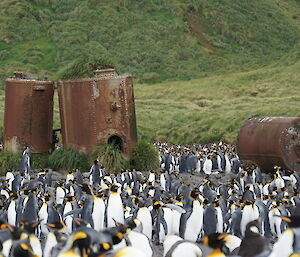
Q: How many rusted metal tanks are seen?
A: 3